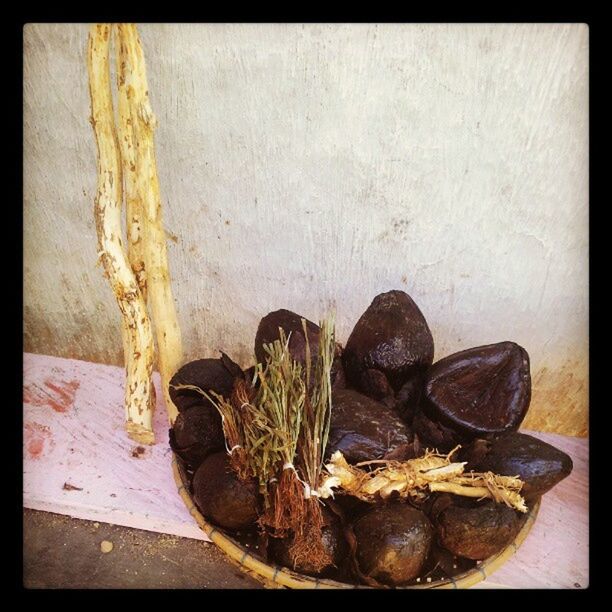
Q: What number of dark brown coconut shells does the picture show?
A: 11